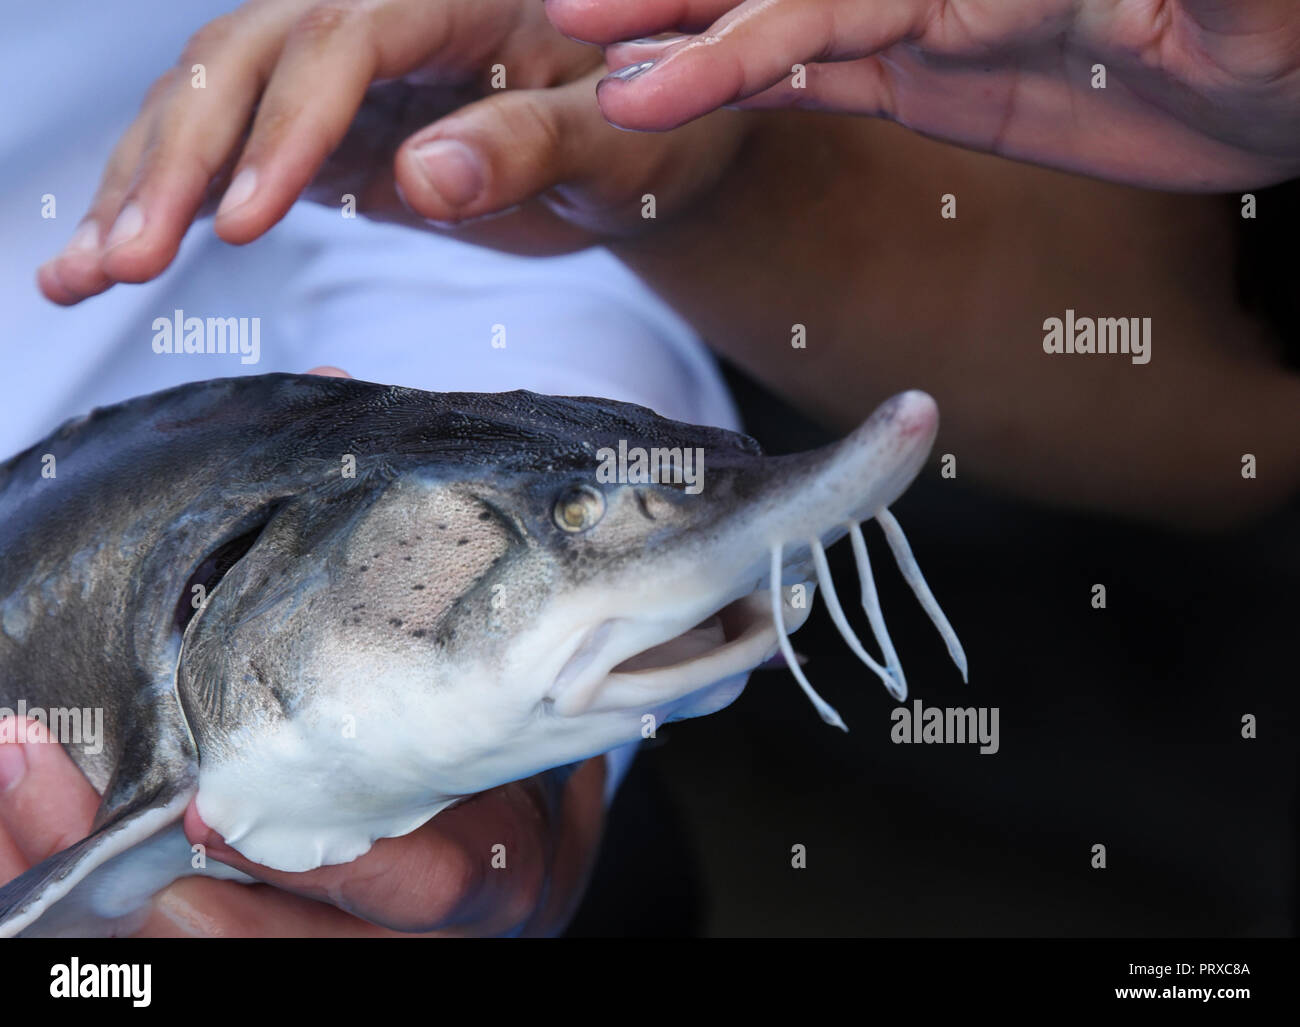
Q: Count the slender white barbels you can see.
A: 4